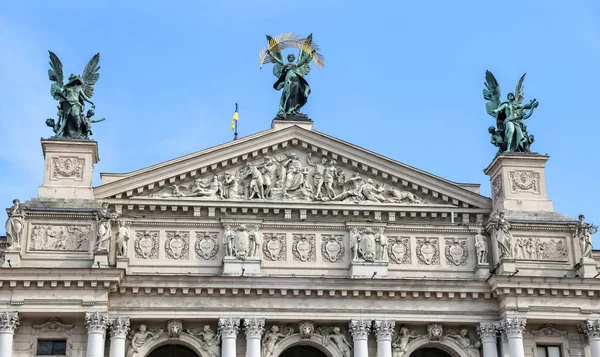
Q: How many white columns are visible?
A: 10